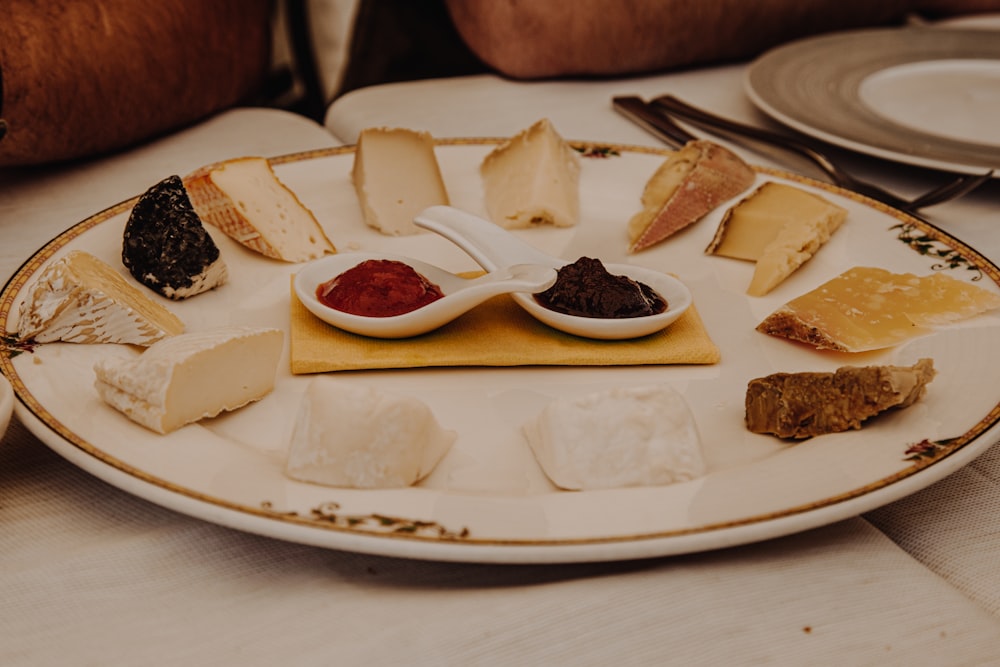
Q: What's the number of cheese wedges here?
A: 12